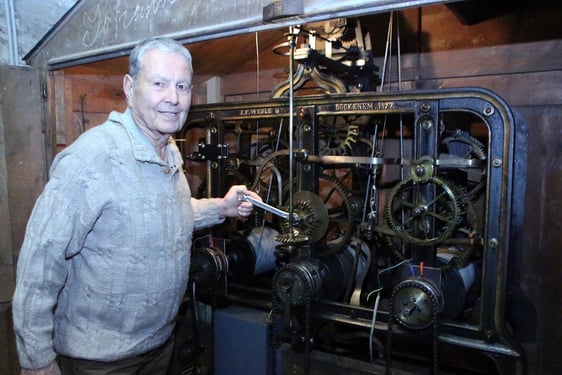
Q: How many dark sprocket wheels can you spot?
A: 3